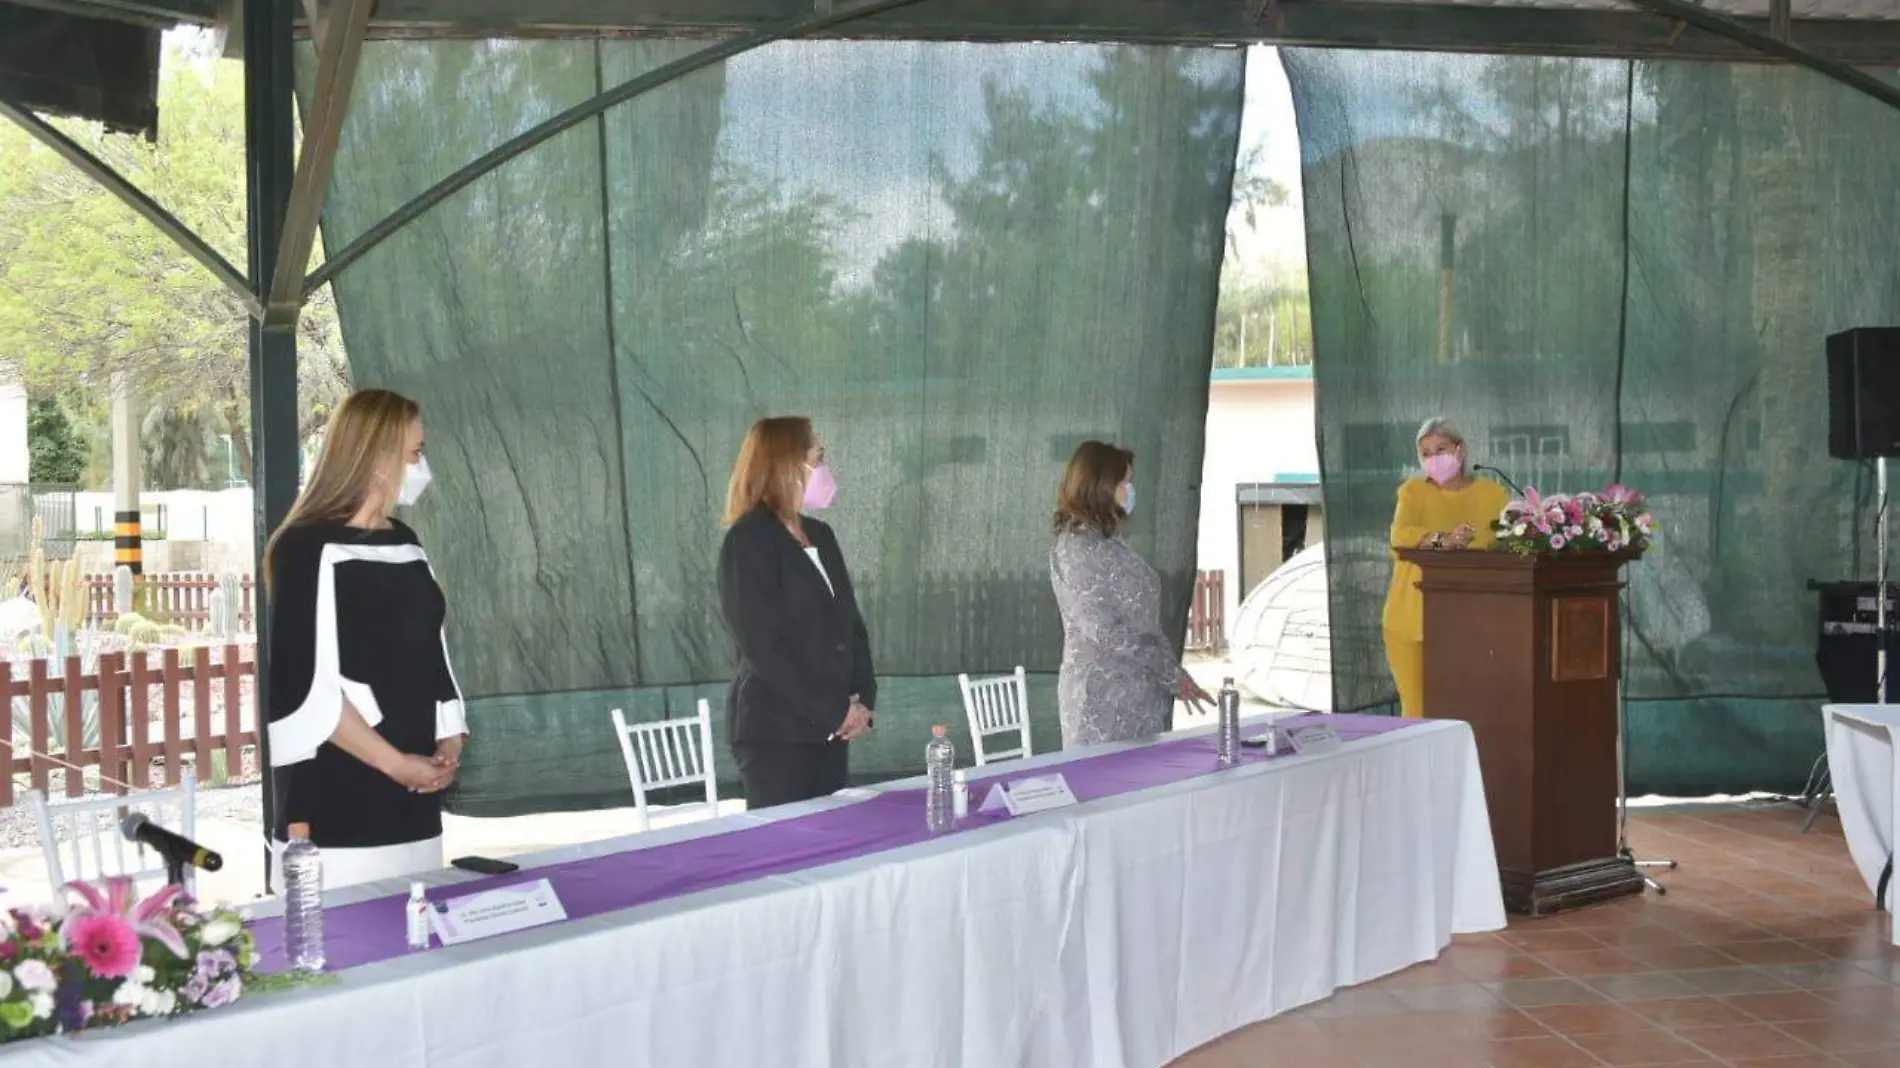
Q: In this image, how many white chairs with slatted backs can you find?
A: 3